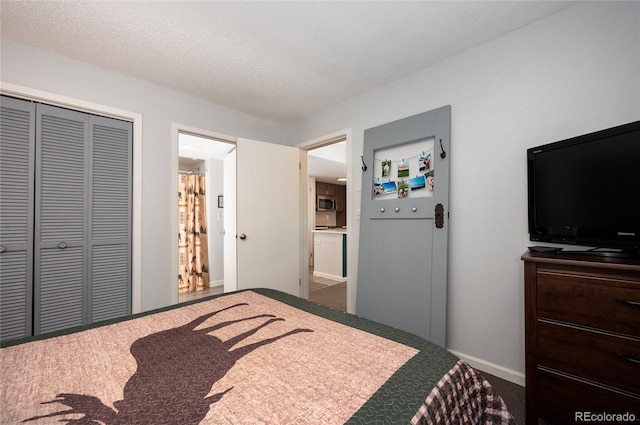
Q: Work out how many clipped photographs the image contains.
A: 8